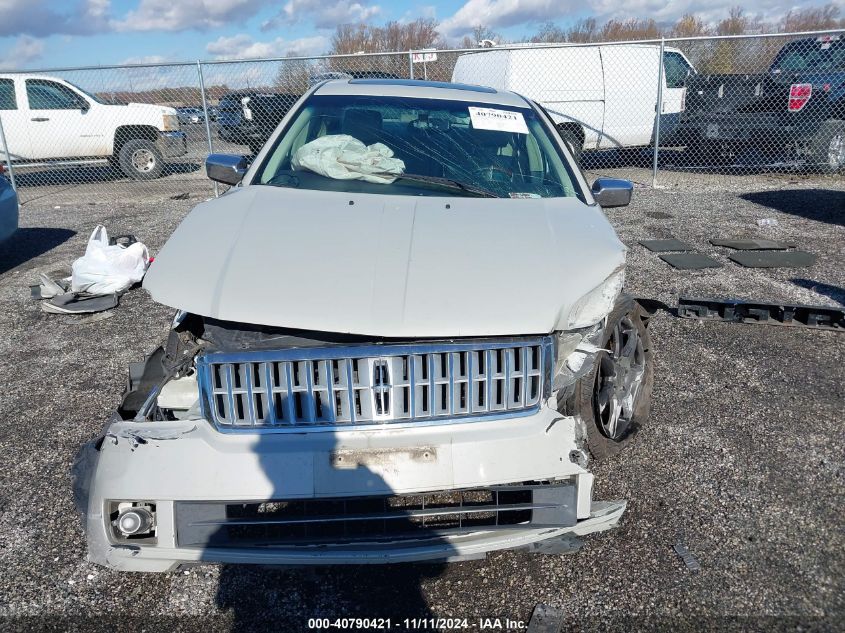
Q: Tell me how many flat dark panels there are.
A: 4